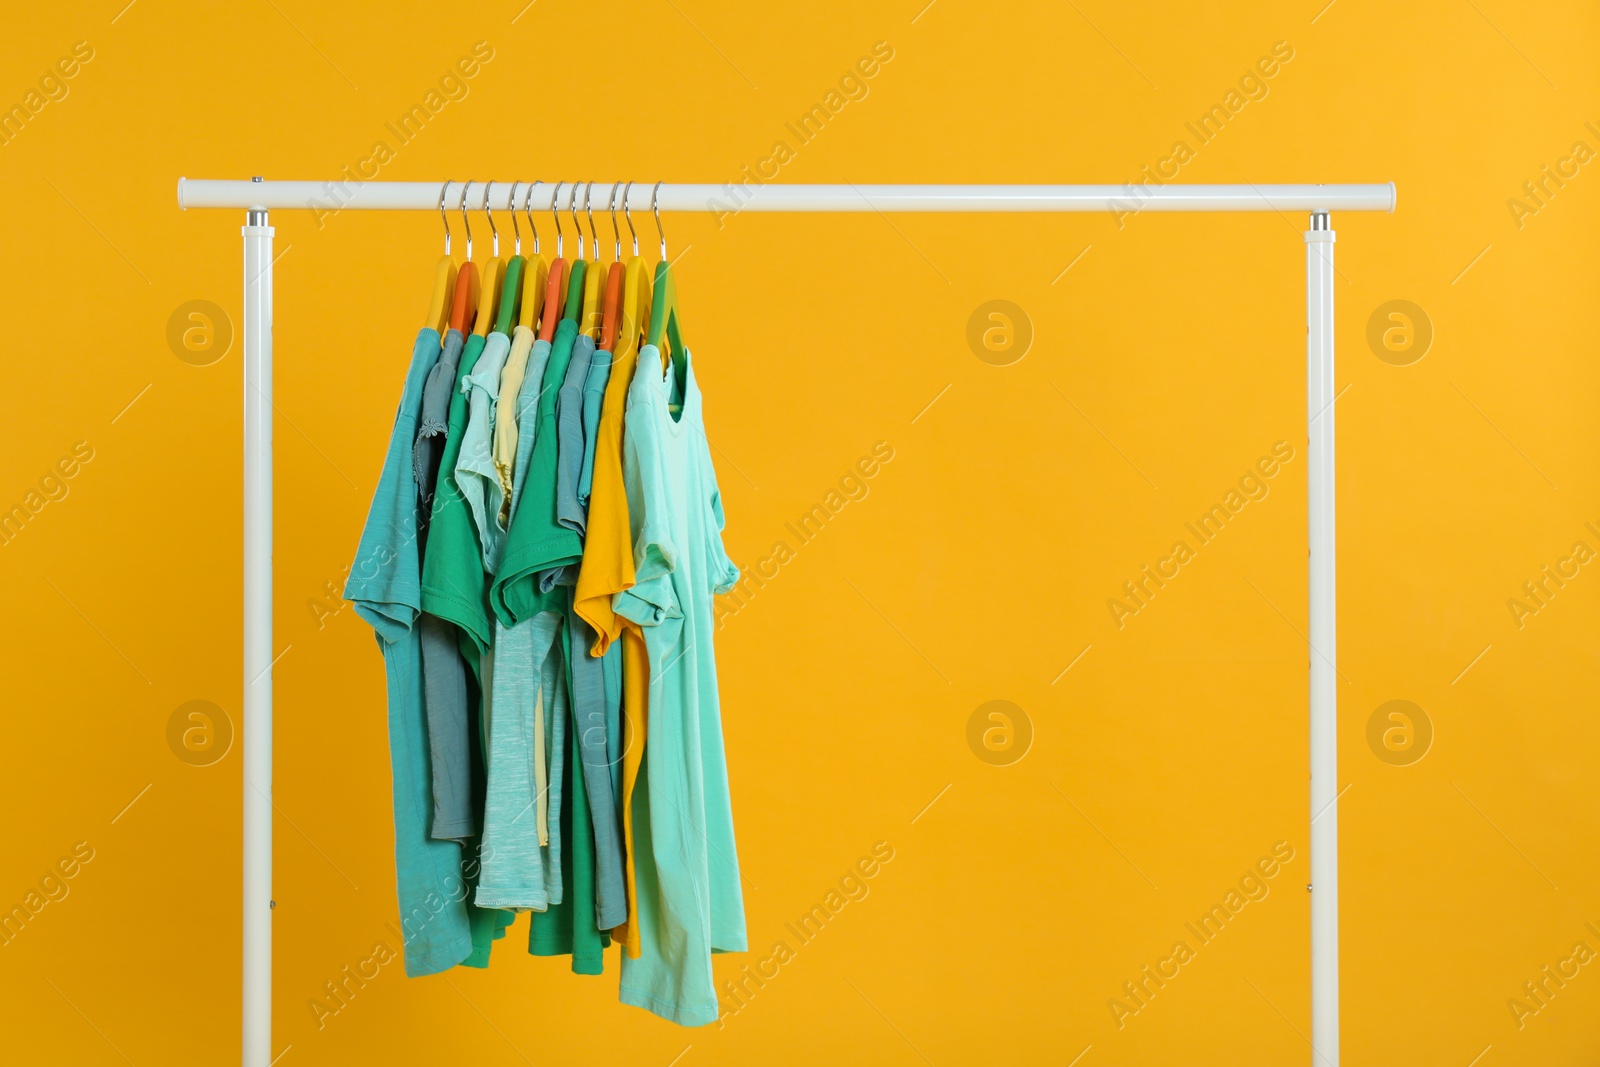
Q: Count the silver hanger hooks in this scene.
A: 11